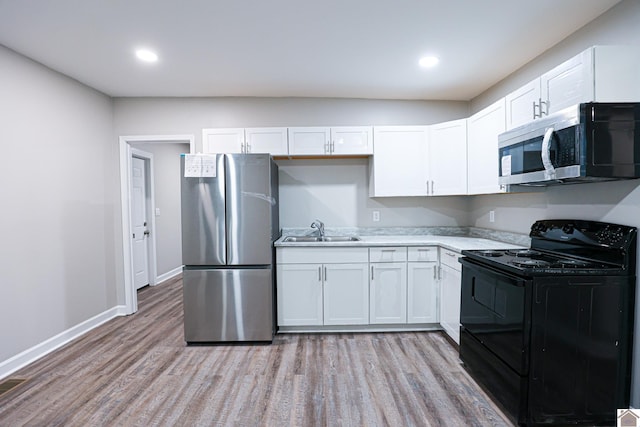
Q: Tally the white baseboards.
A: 2